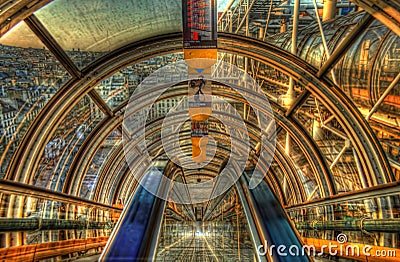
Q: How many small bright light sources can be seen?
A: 1